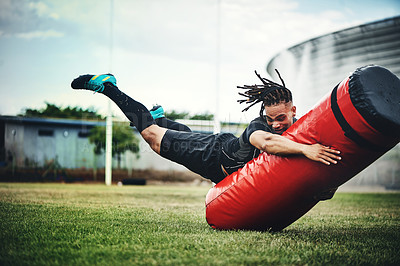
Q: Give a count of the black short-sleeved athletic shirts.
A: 1